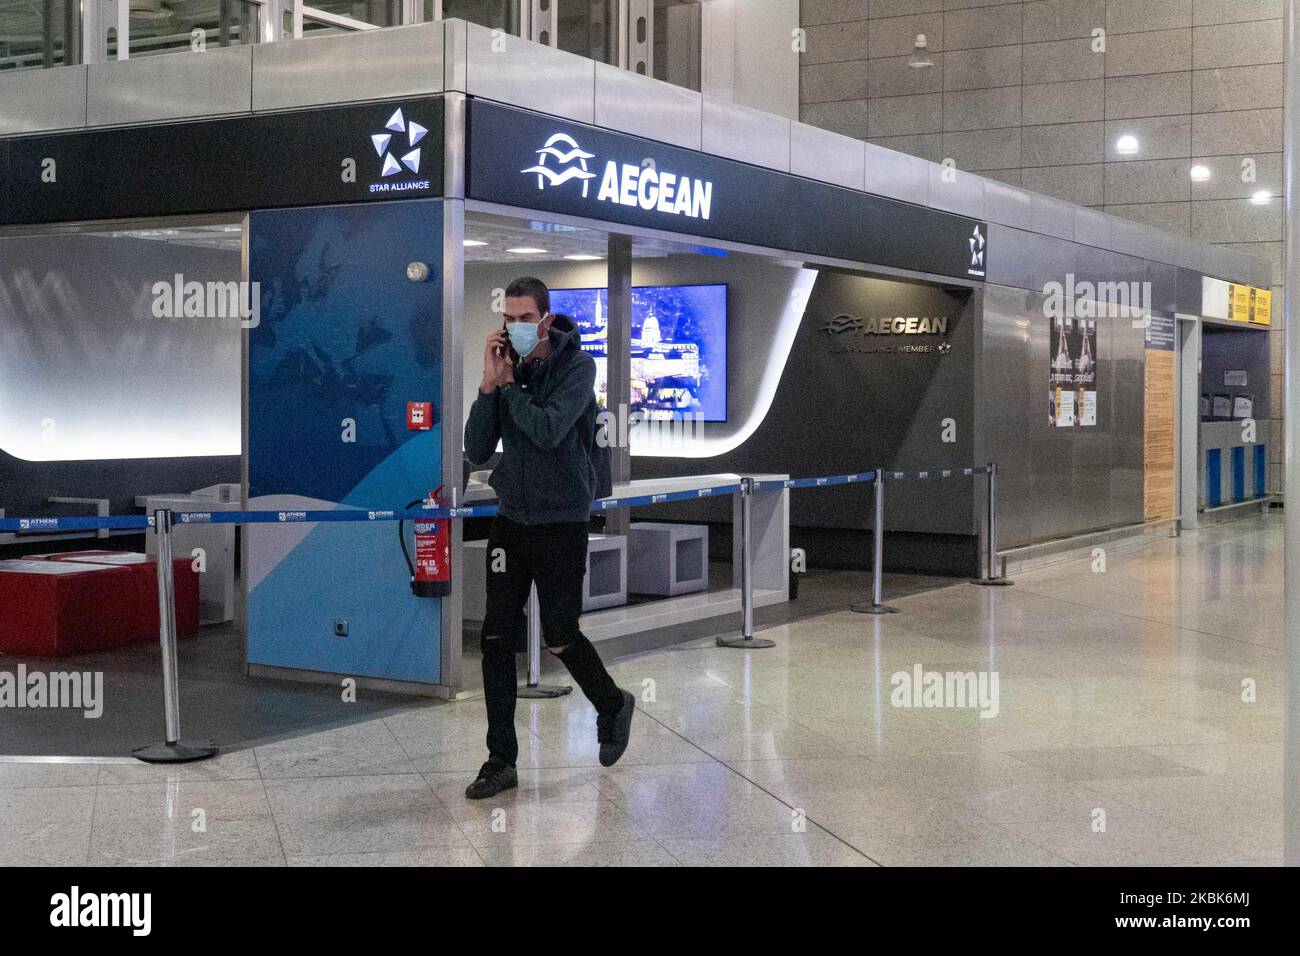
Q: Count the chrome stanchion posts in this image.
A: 5